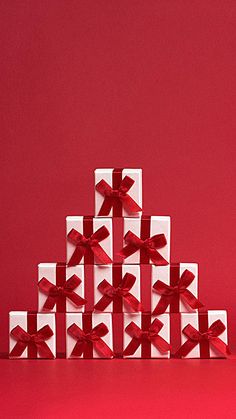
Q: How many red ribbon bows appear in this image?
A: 10